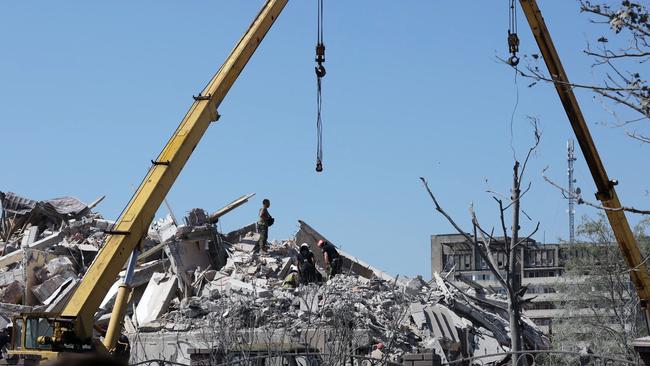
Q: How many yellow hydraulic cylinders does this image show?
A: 1